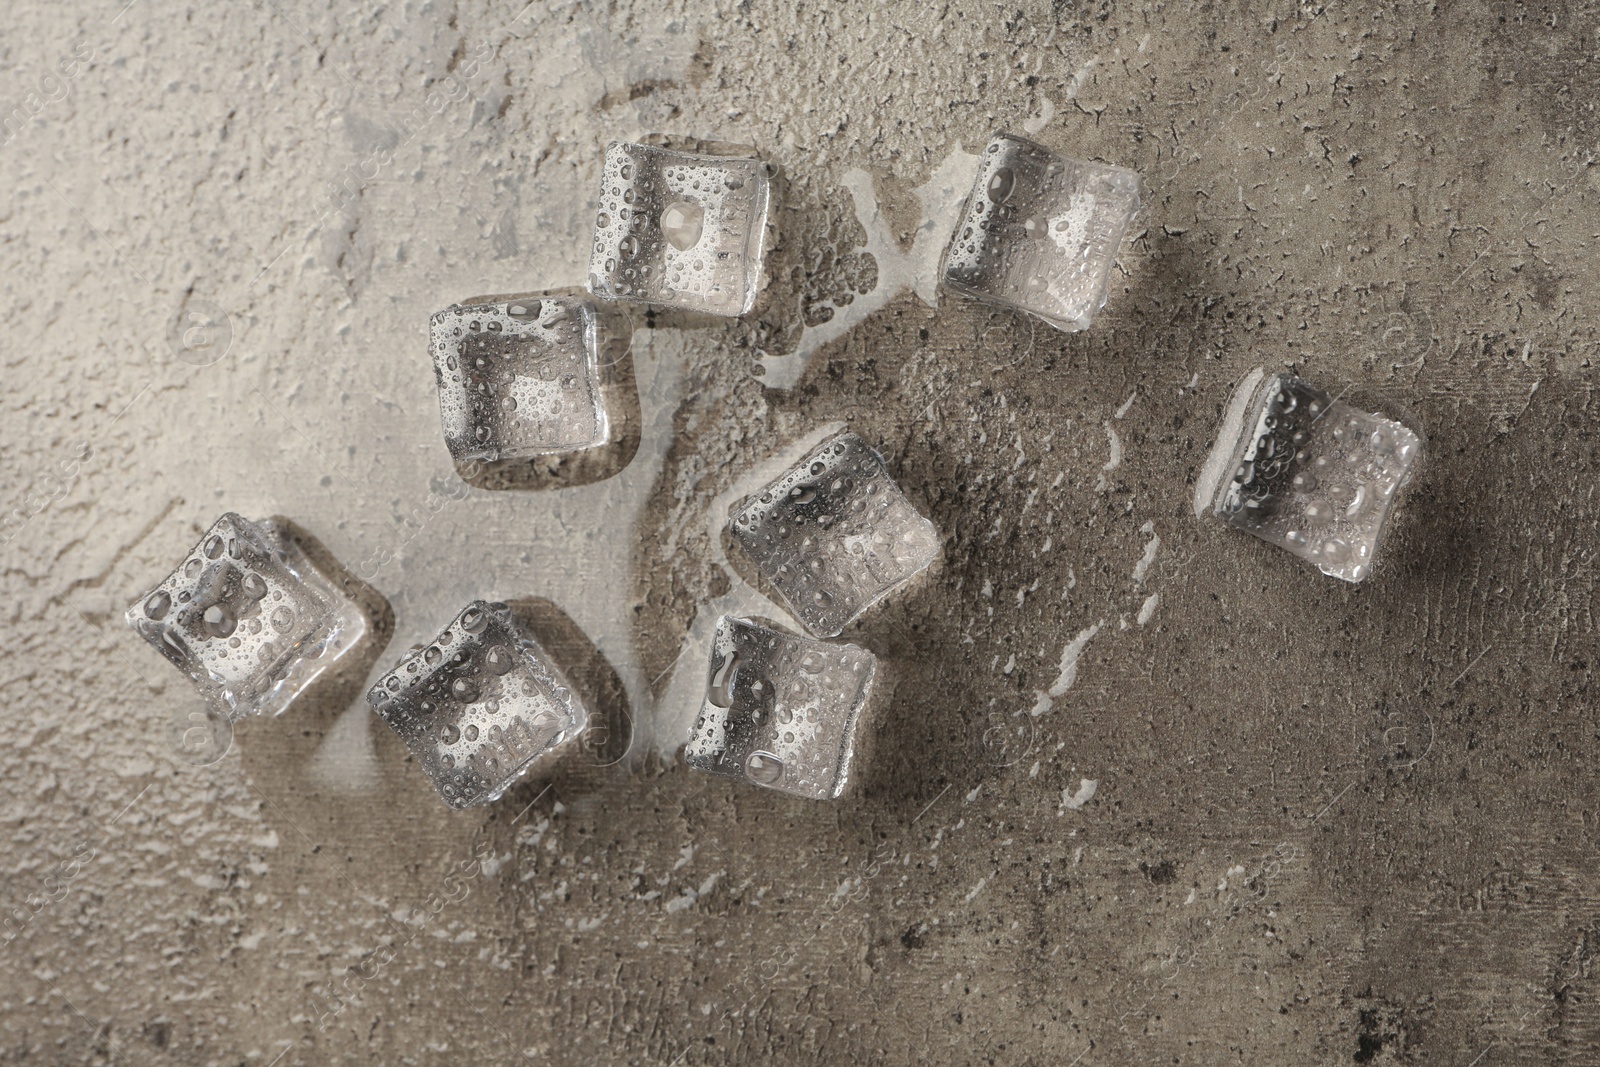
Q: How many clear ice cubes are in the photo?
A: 8